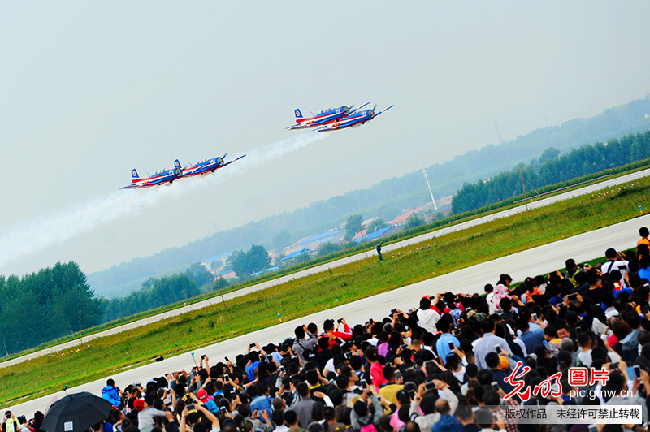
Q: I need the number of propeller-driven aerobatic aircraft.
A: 4